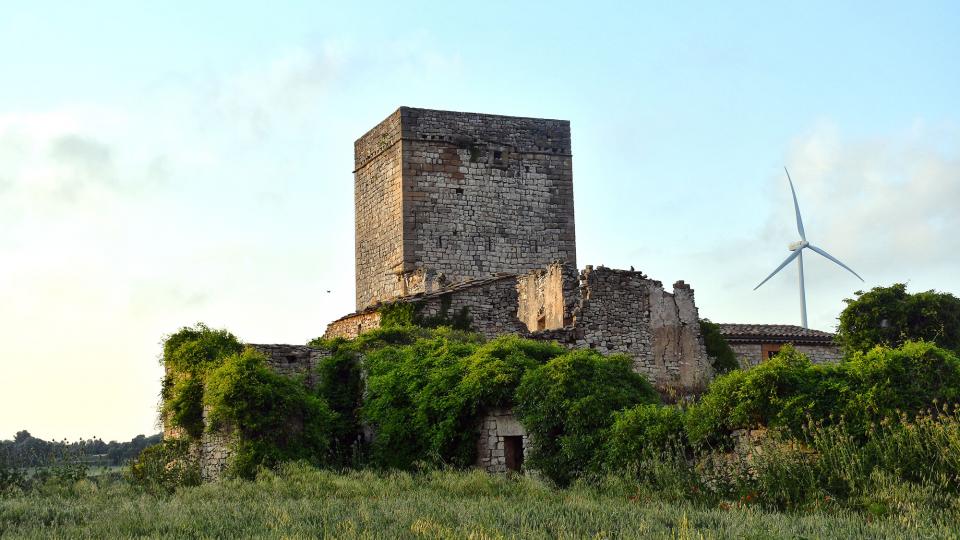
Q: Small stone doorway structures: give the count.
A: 1